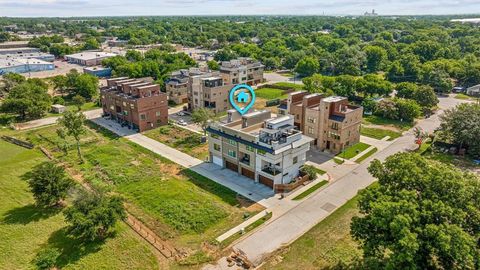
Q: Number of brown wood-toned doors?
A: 3